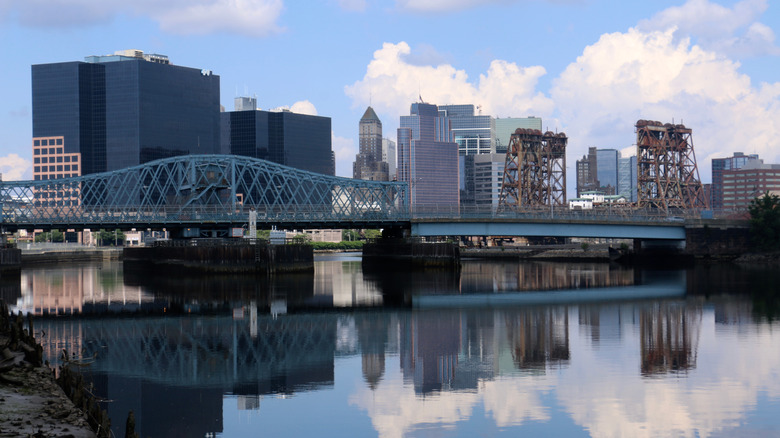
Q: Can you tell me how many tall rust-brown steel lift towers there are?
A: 2